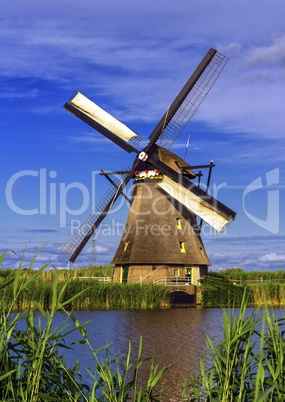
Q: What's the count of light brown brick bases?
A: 1